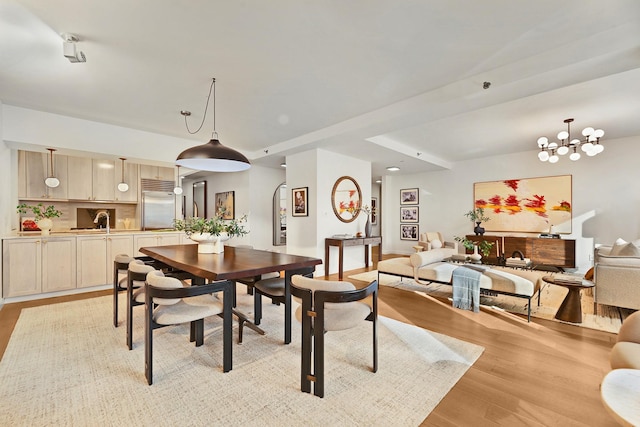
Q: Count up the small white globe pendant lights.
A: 3